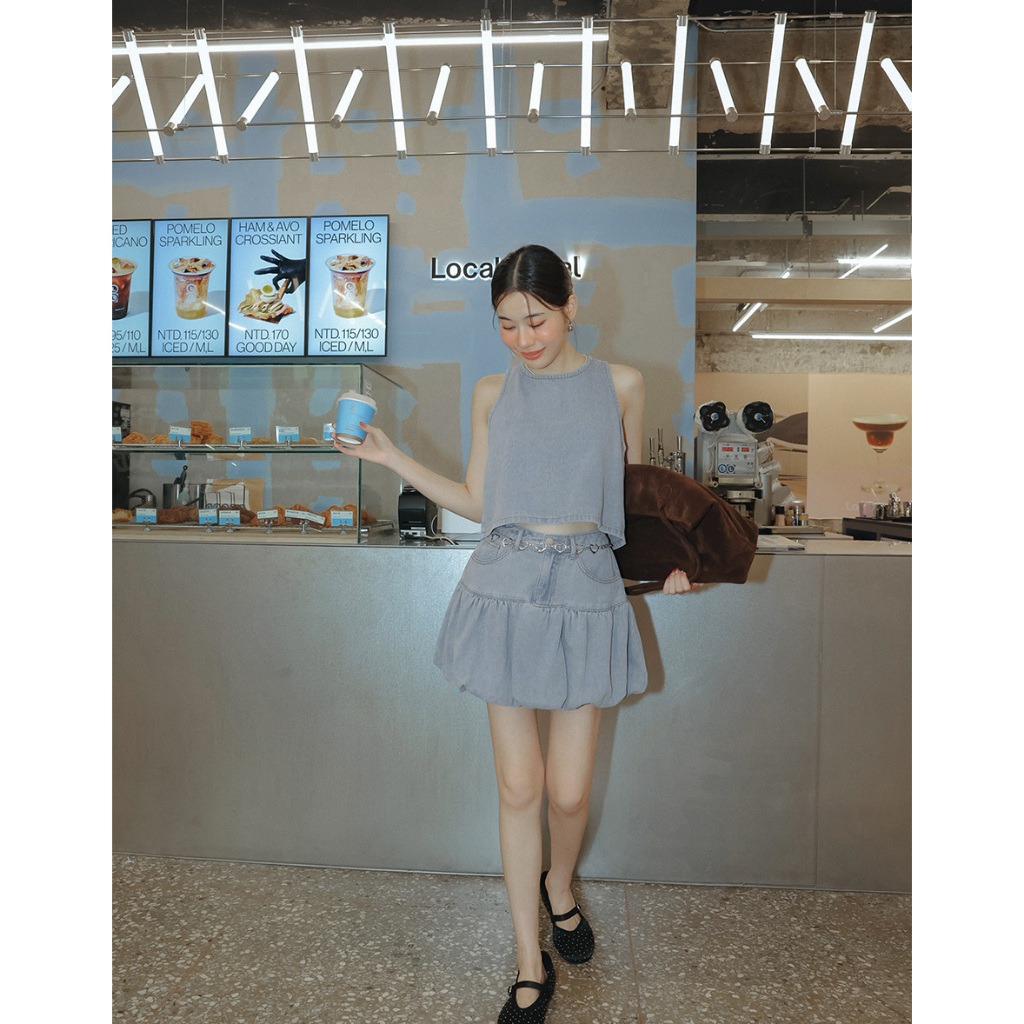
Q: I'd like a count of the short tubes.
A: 10